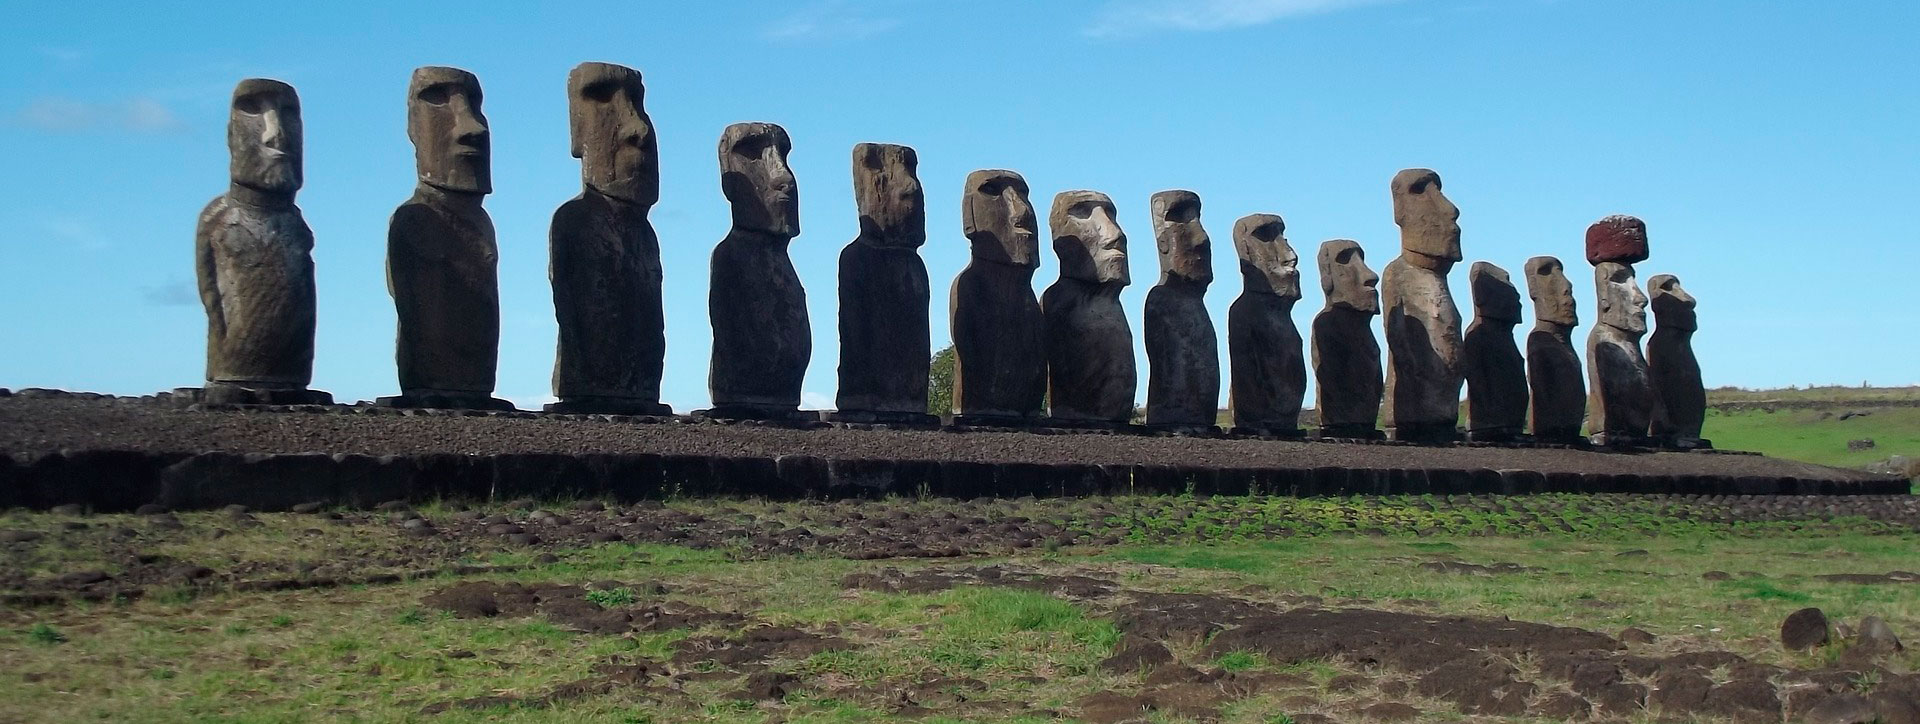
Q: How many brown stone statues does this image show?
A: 15